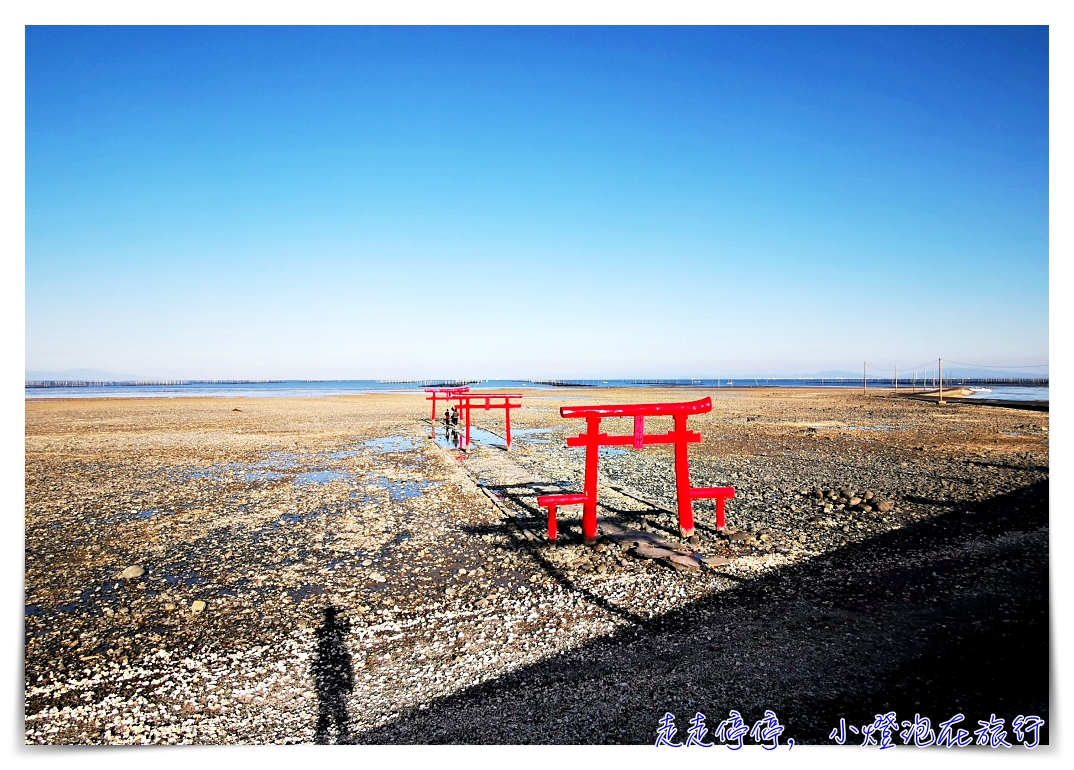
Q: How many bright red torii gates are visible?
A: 3